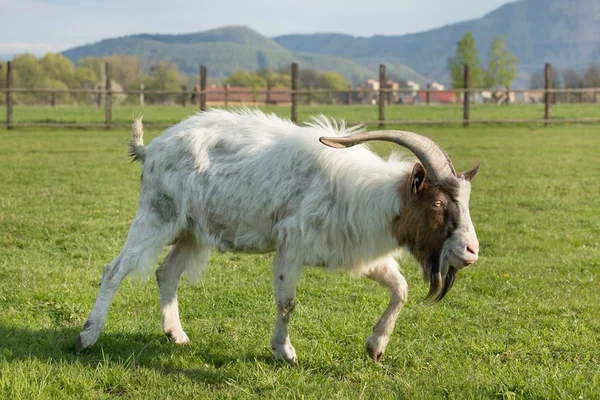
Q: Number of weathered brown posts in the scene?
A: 7